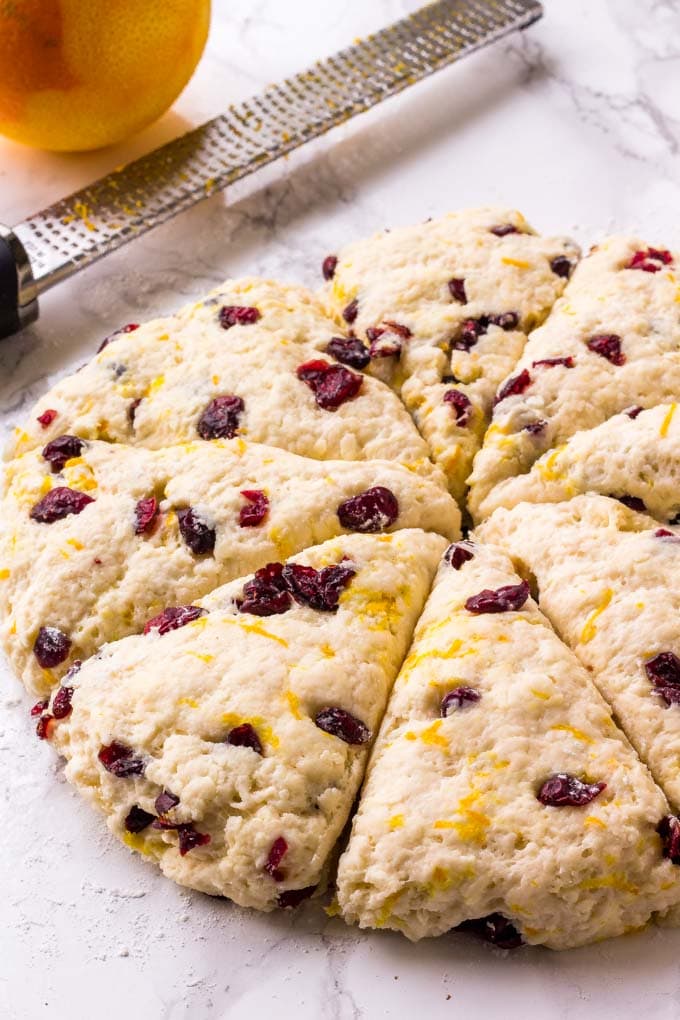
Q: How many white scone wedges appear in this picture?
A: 8